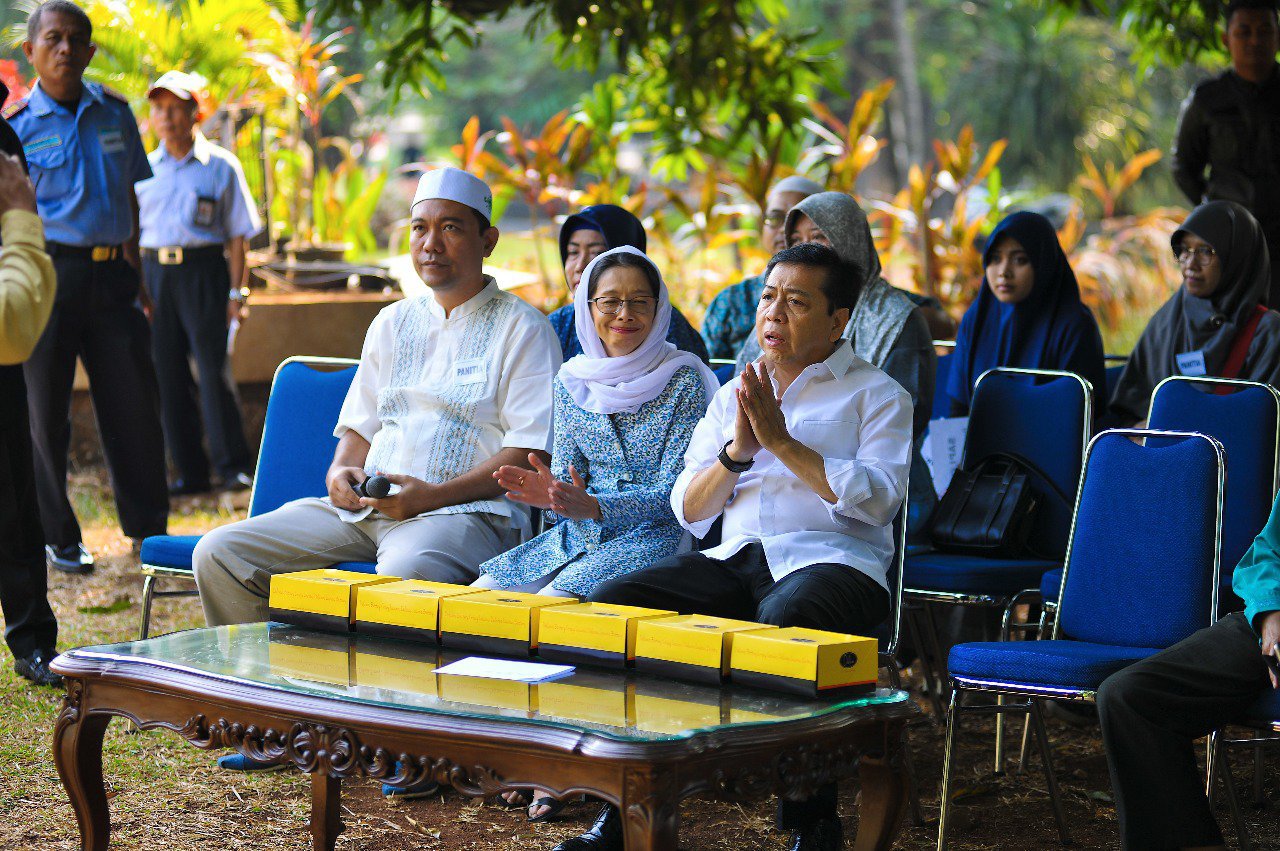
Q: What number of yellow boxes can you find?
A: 6